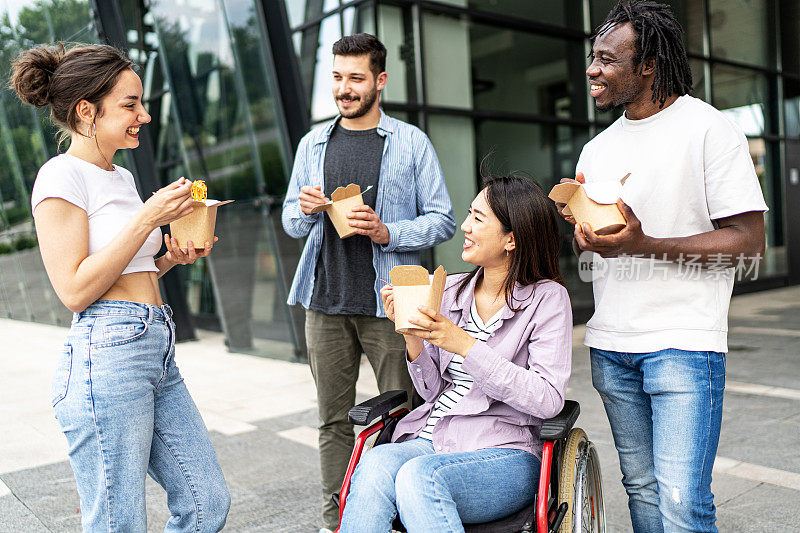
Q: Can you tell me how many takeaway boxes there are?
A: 4